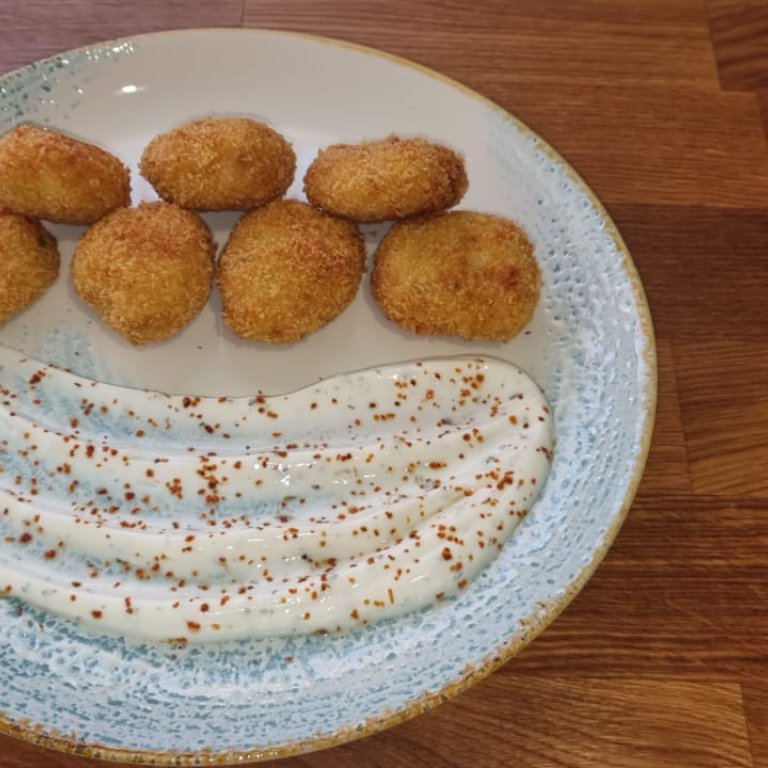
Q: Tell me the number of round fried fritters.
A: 7